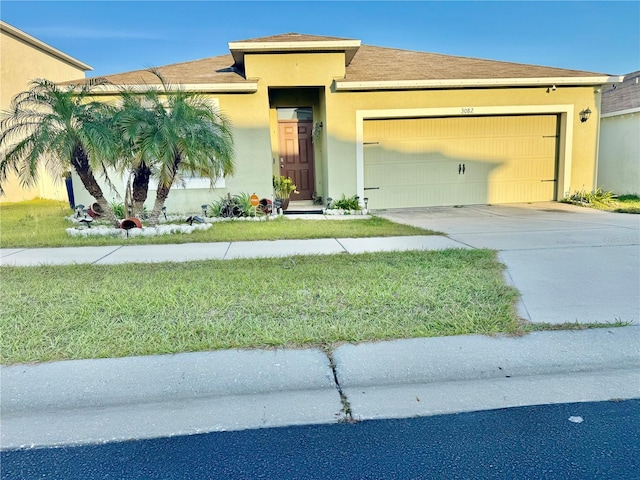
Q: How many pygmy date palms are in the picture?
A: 3